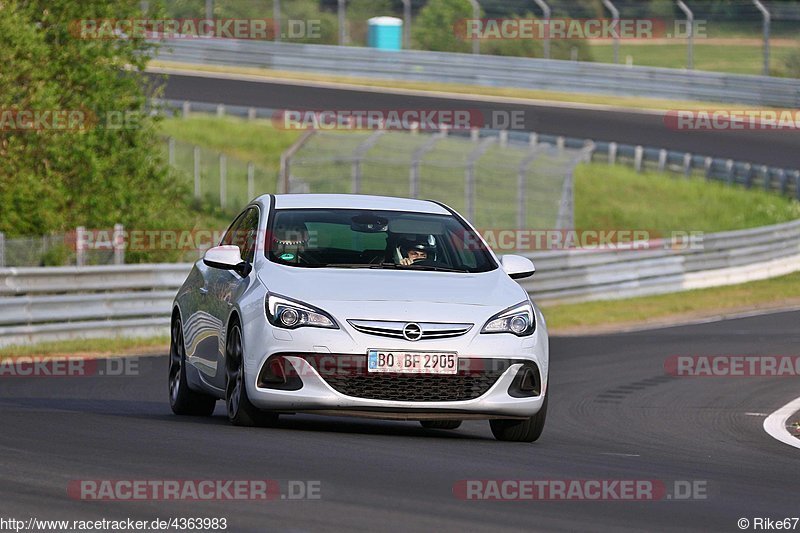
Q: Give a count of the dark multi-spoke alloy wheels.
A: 2